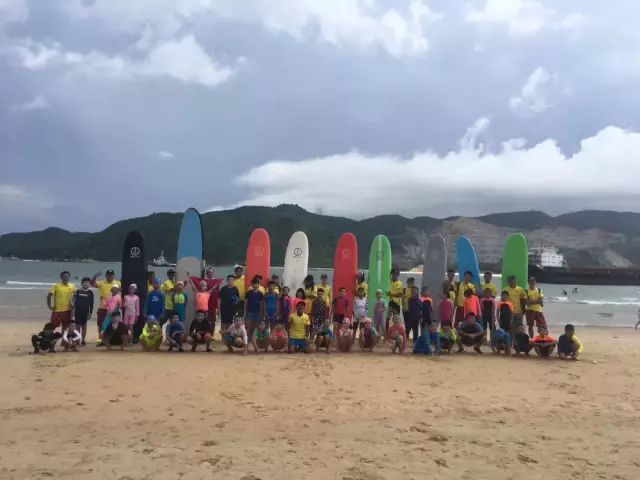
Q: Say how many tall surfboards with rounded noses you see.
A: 9